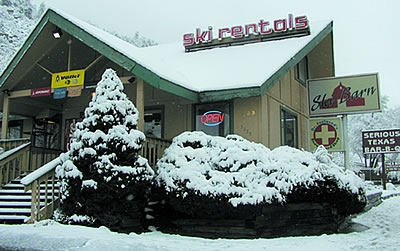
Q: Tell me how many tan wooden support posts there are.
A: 2